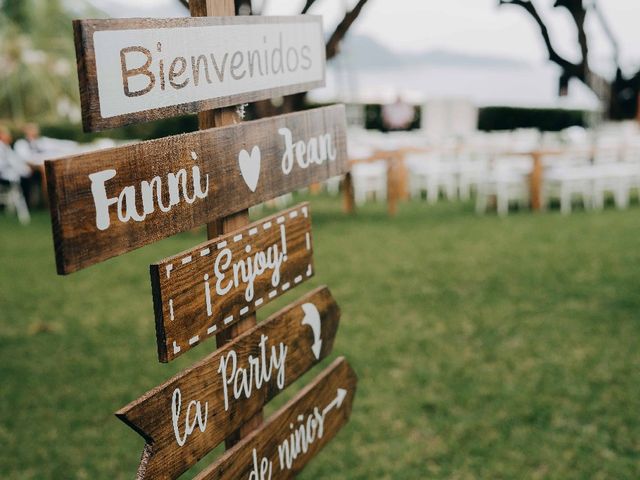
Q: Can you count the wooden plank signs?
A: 5